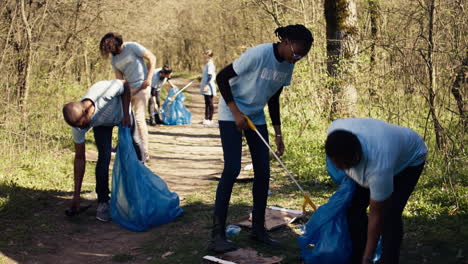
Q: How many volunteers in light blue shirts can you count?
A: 6